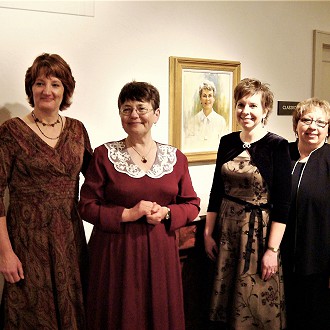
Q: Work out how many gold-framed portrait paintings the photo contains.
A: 1